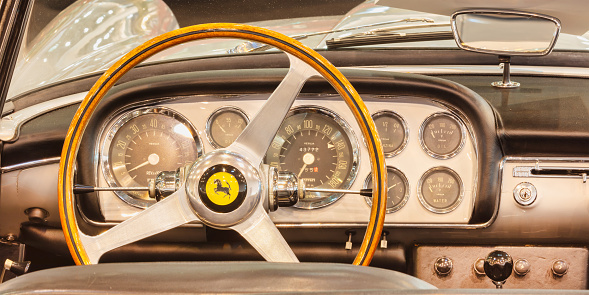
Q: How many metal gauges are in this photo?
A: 7